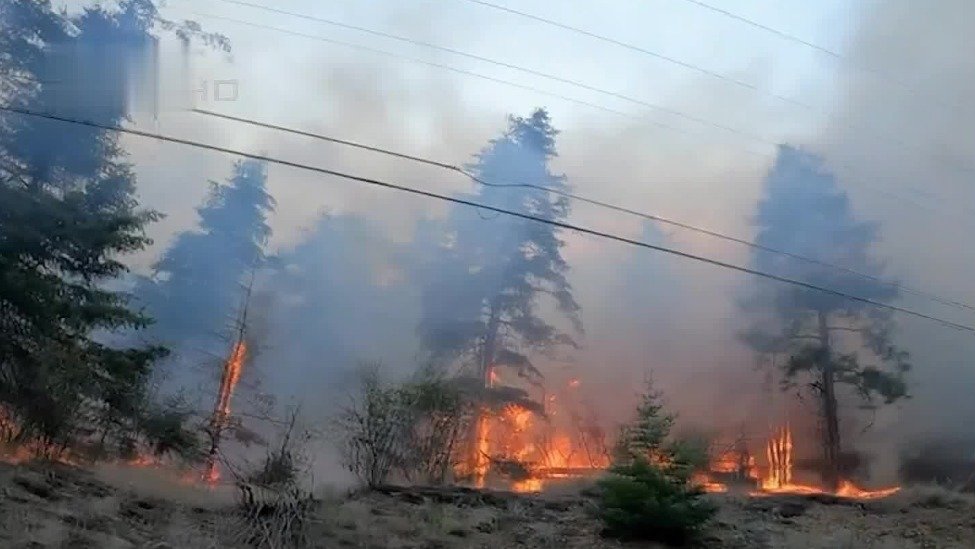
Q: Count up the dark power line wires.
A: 2